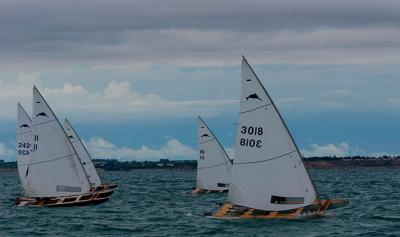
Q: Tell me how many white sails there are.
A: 5